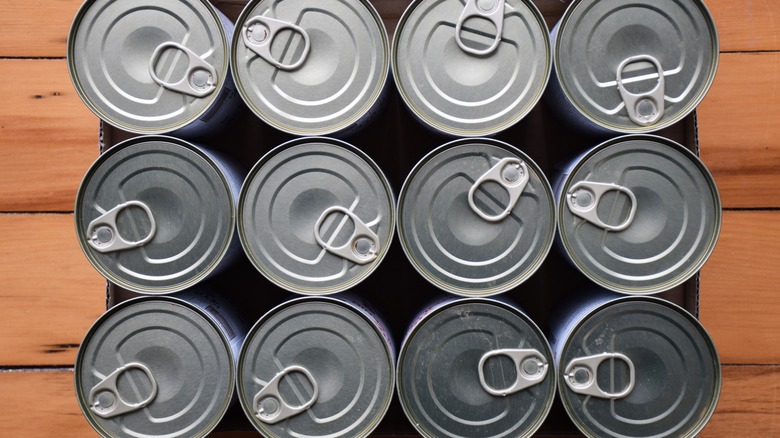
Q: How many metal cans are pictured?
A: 12